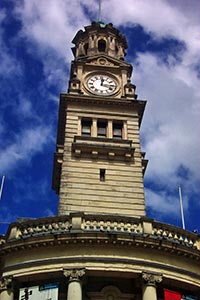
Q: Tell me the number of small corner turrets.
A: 2